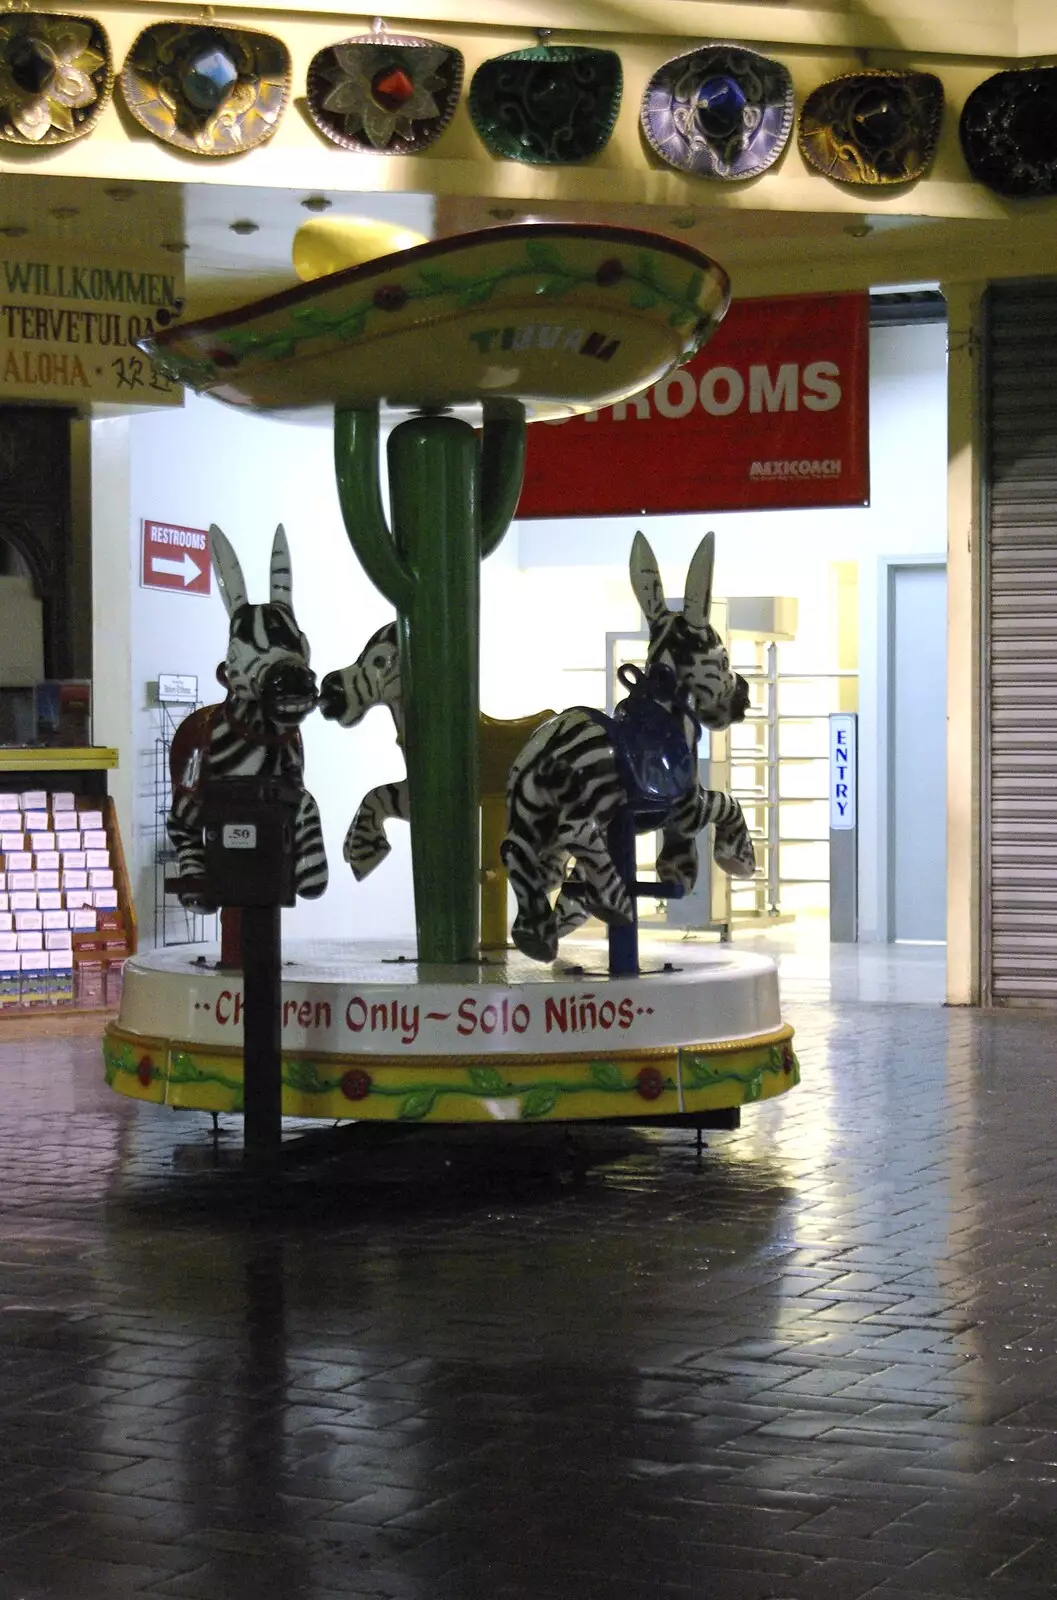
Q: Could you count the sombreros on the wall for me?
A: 7